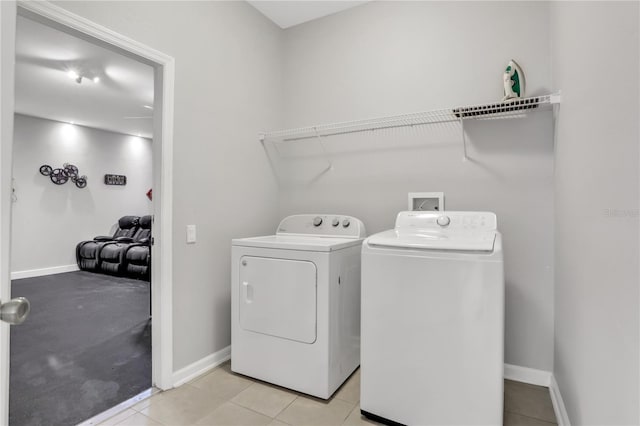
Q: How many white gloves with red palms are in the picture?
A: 0